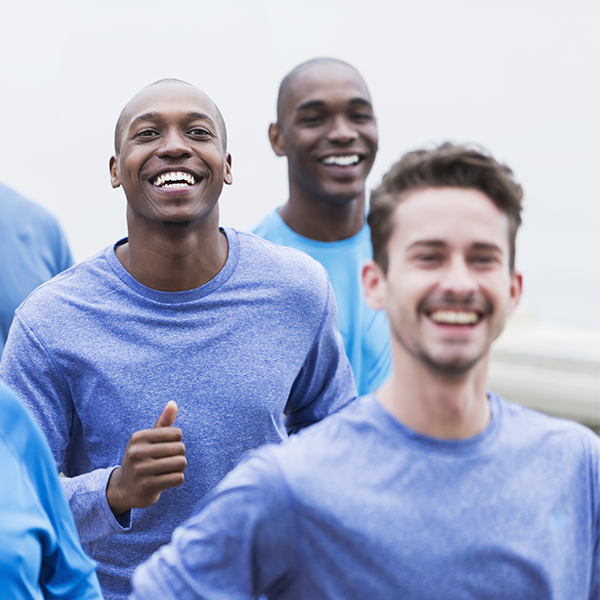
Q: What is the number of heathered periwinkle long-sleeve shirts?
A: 2